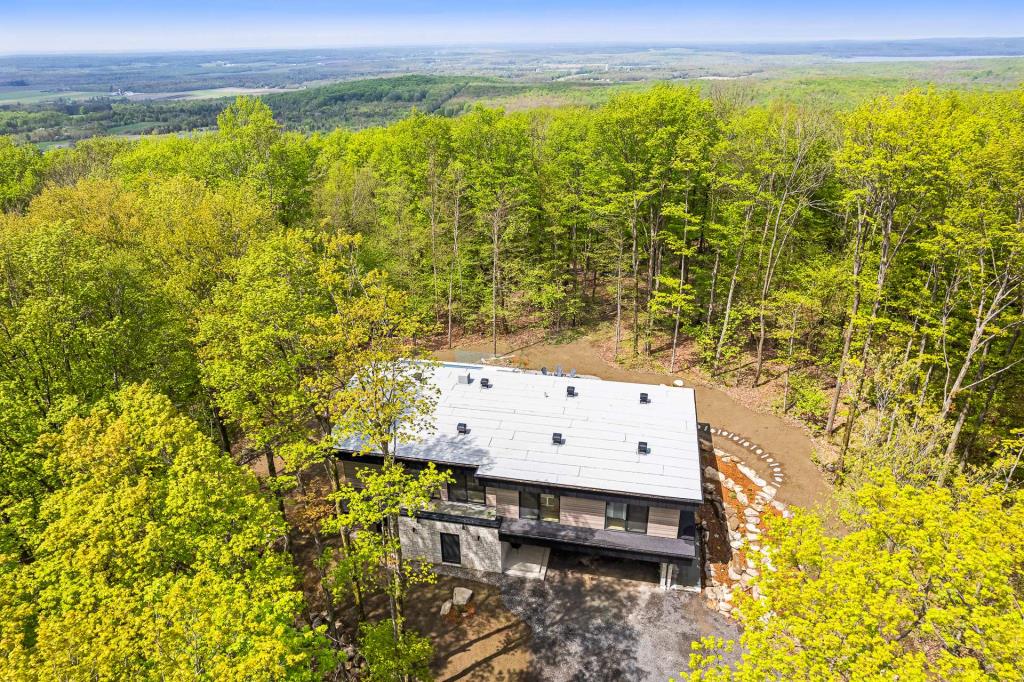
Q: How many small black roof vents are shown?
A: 6